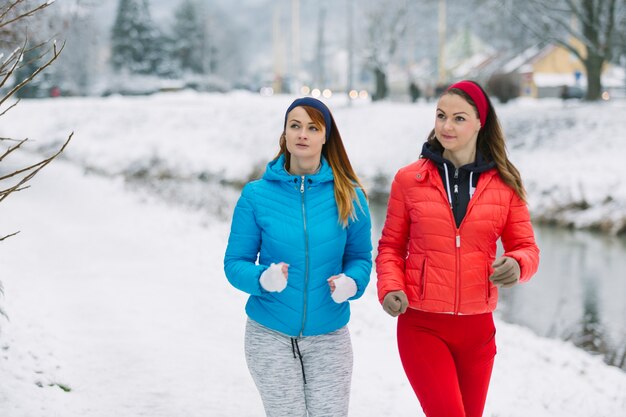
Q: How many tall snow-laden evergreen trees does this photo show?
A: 2